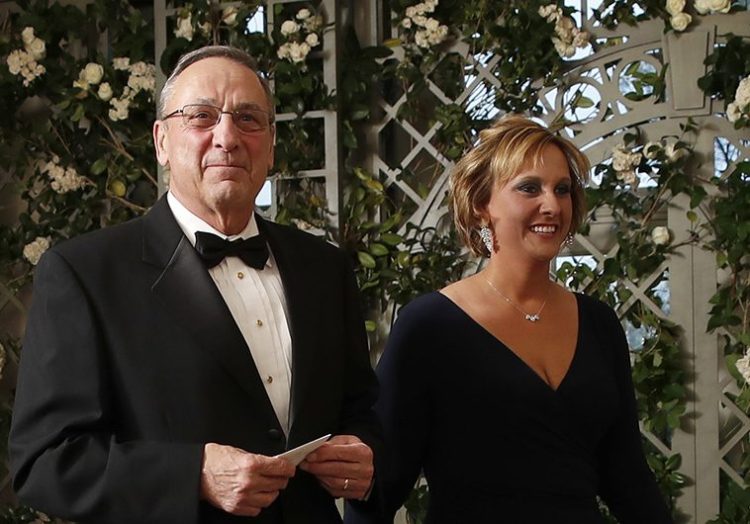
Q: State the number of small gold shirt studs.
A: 3